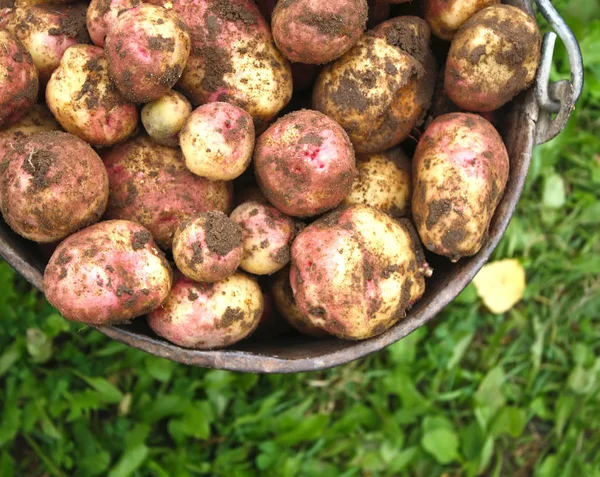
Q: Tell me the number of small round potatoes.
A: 4